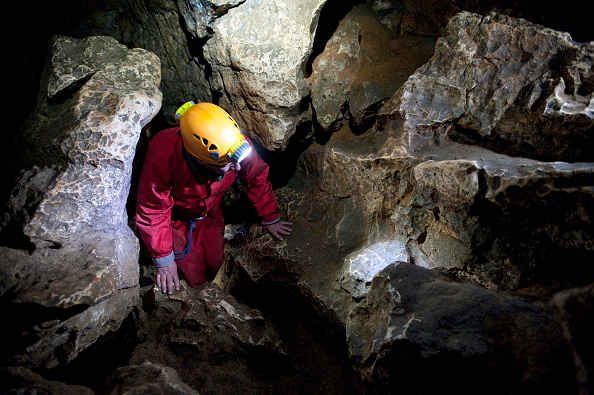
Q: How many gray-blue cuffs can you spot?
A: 2